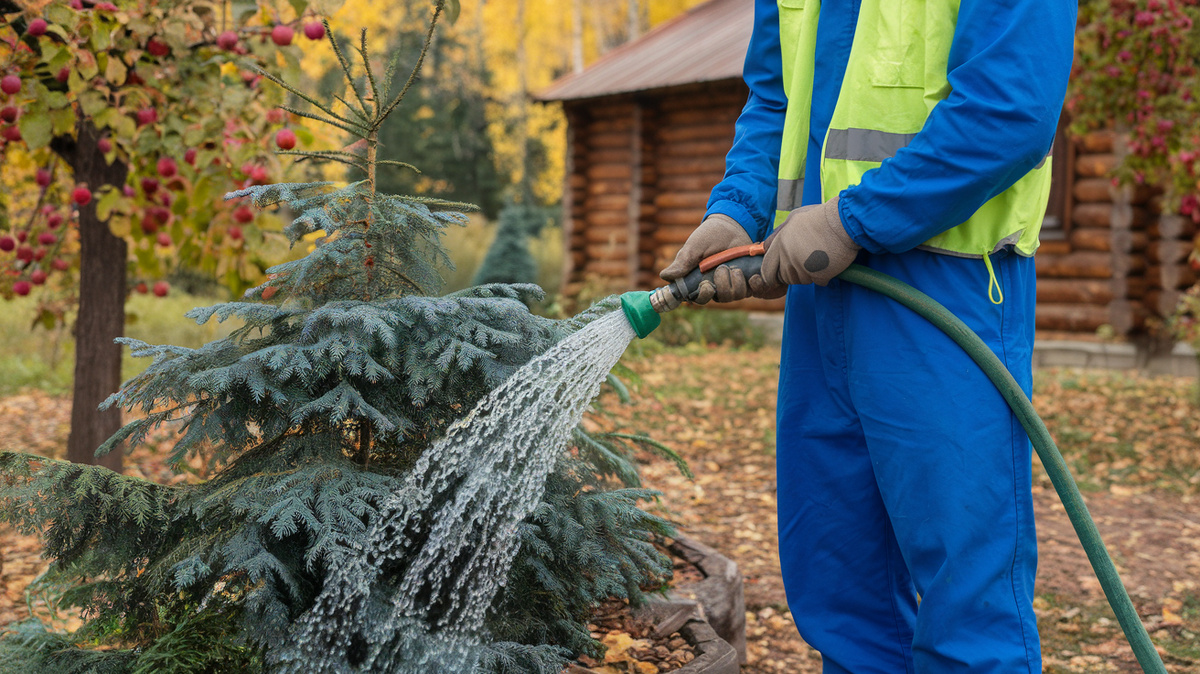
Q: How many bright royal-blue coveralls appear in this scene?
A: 1